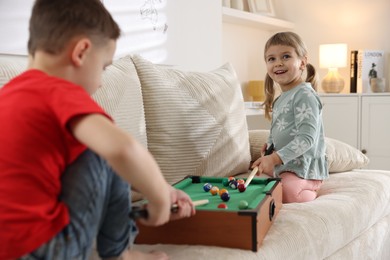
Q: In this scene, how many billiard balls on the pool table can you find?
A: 11